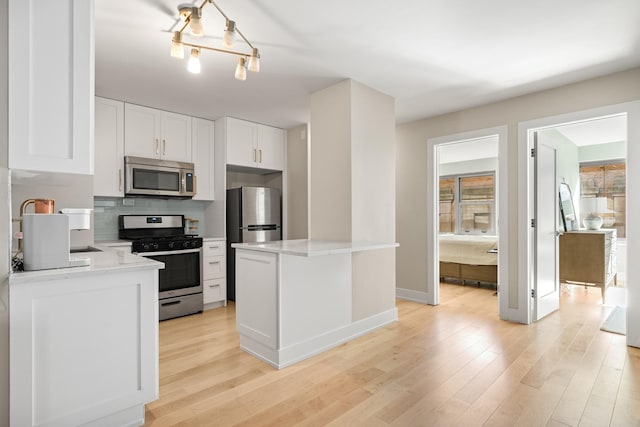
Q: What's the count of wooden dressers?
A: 1